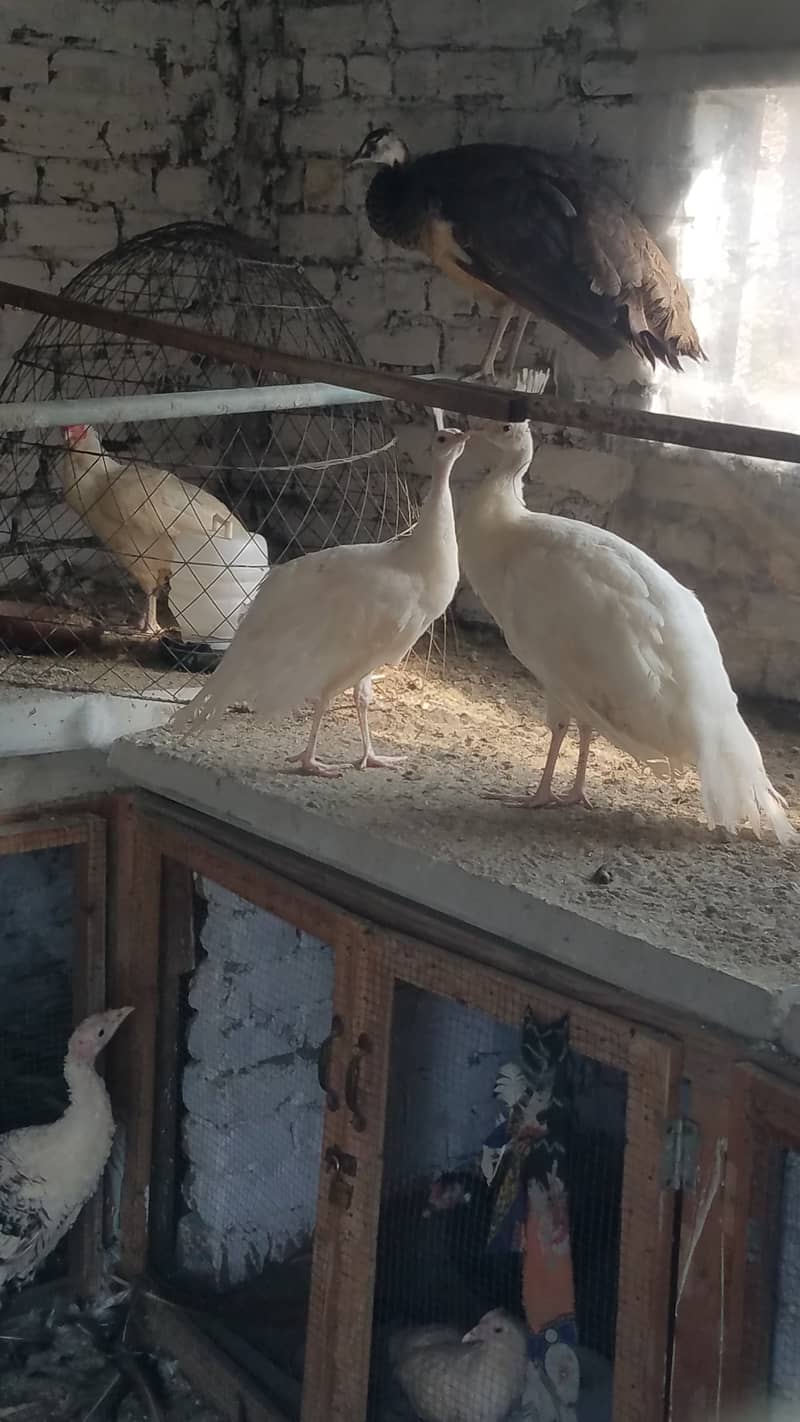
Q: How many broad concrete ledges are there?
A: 1